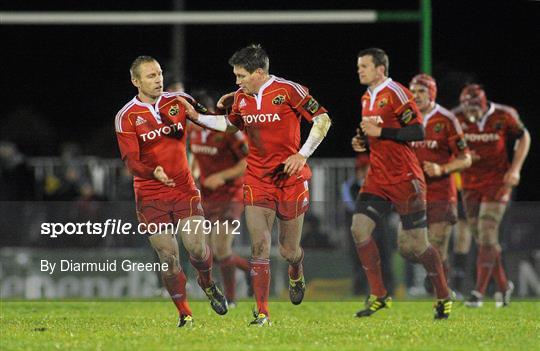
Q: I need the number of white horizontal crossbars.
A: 1